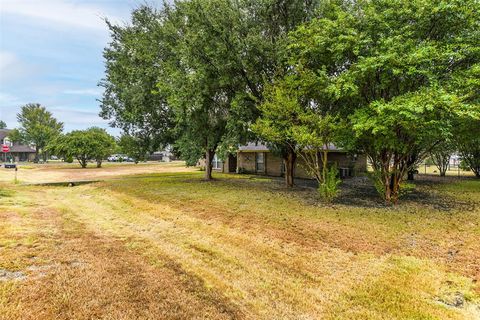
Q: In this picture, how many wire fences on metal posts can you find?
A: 1